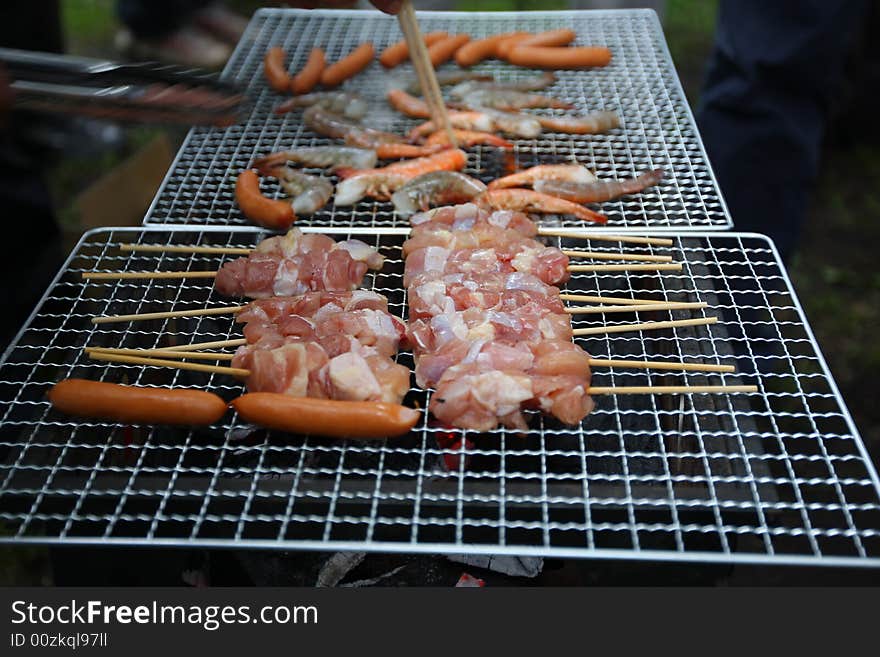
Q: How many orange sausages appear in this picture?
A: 11